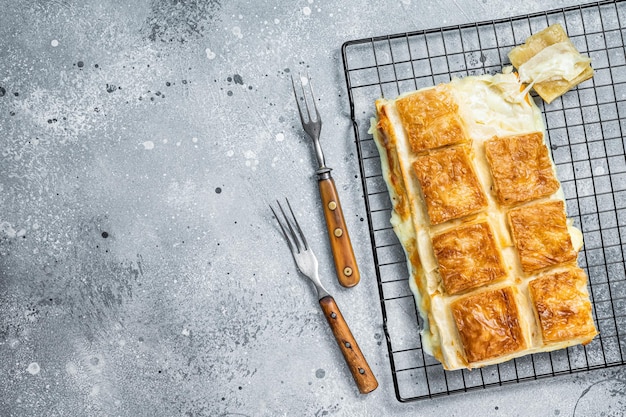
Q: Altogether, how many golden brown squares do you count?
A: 7